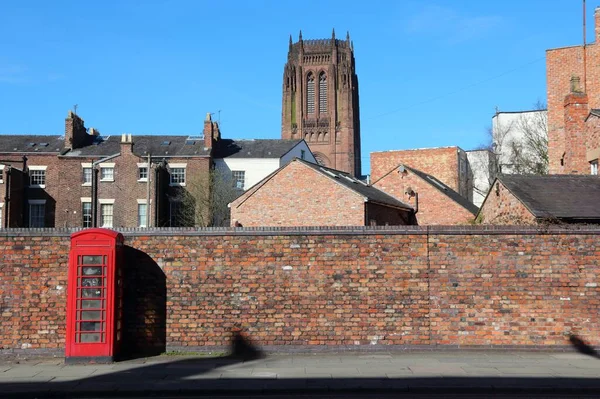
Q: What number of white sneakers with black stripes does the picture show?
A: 0